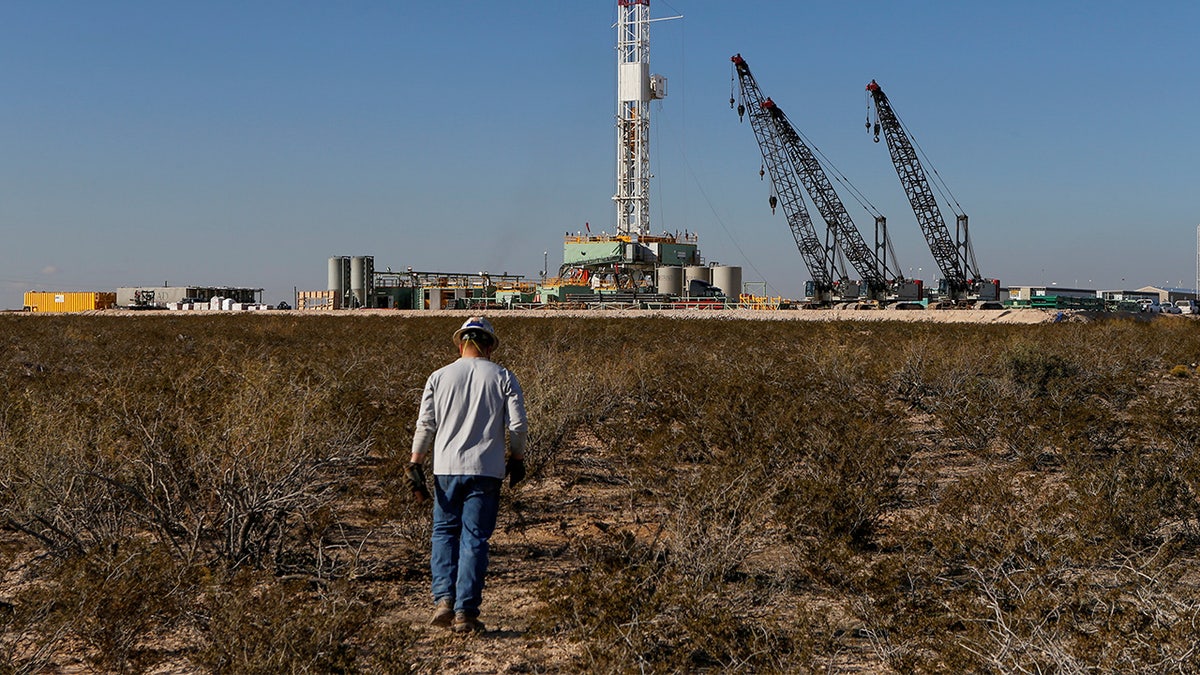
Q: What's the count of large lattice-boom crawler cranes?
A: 3